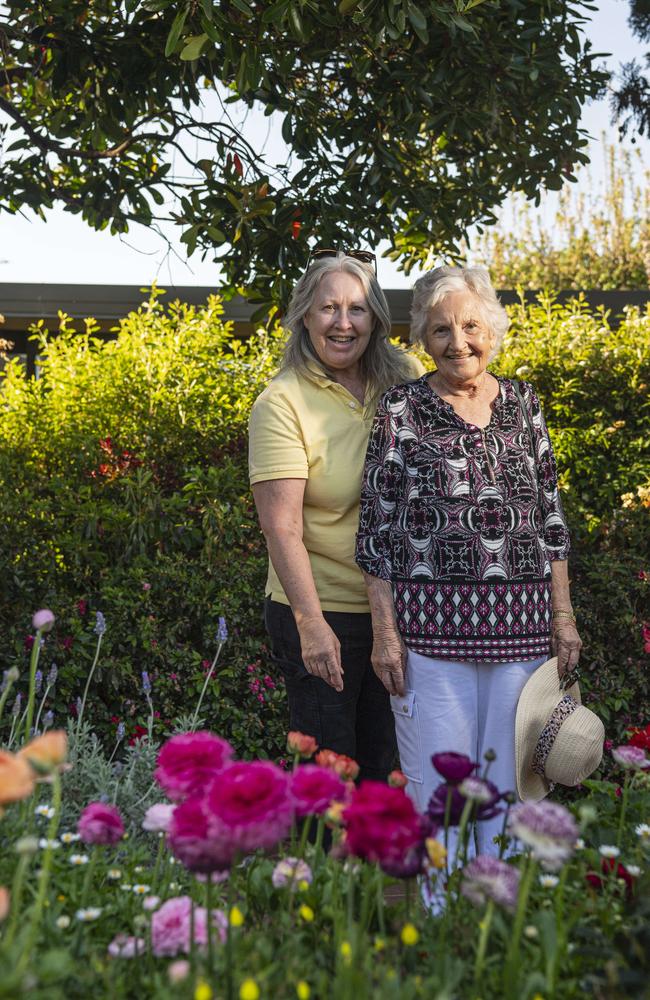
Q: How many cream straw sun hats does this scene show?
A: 1